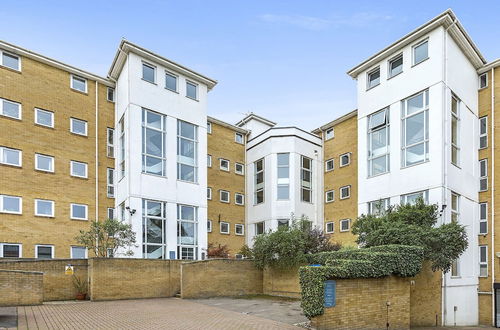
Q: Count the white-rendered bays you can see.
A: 3